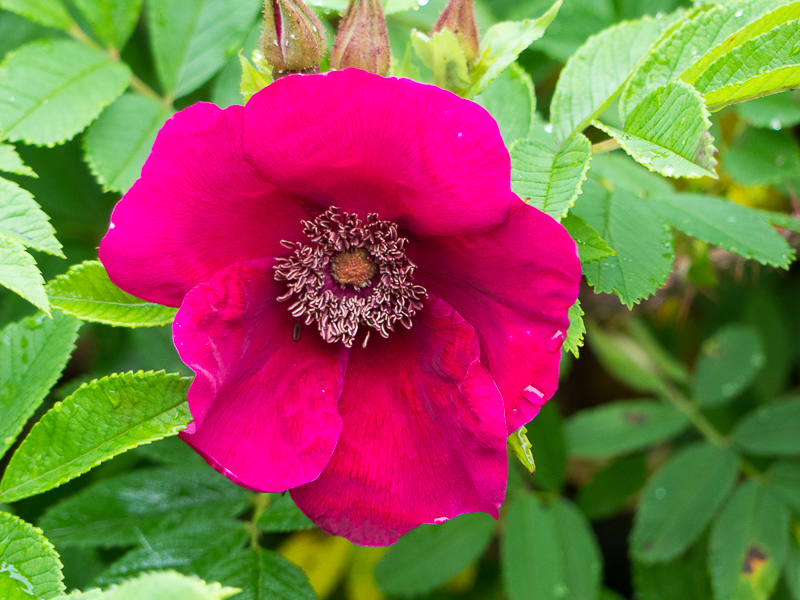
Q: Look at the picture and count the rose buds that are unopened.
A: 3